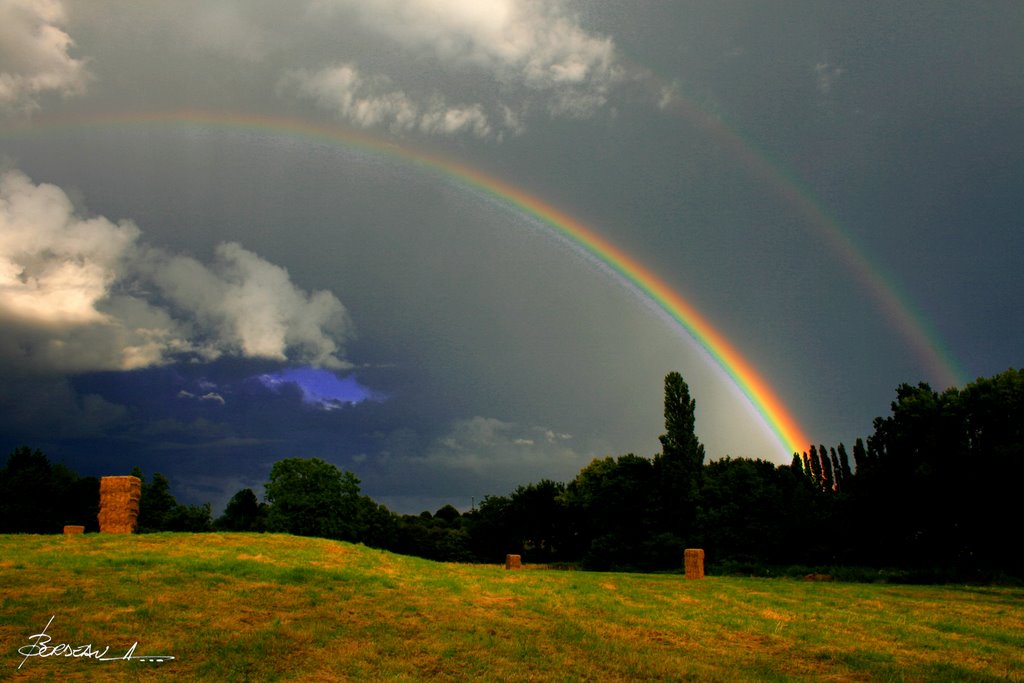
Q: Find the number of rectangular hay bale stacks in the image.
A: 4